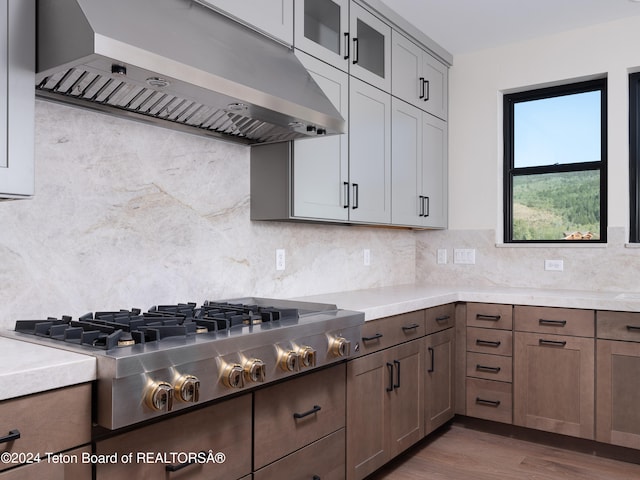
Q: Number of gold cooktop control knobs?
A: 7